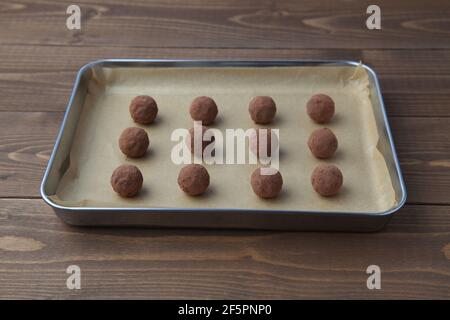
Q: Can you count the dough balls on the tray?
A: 12